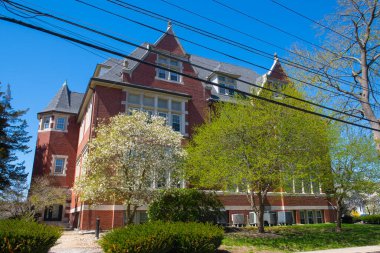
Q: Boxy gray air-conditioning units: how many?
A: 4